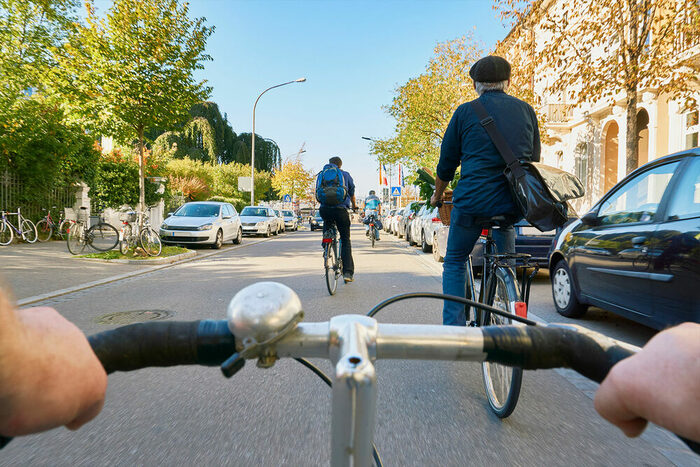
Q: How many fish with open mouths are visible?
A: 0